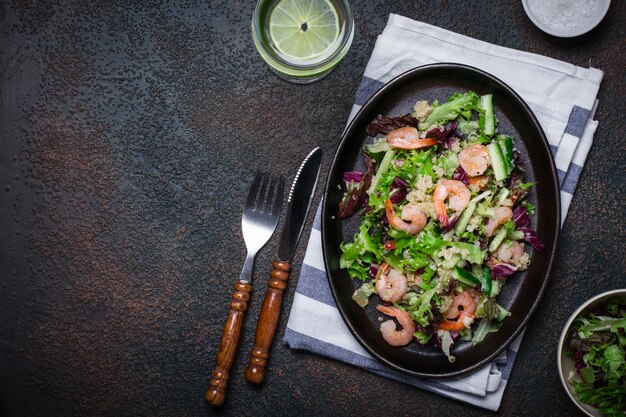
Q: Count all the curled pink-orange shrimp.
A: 9